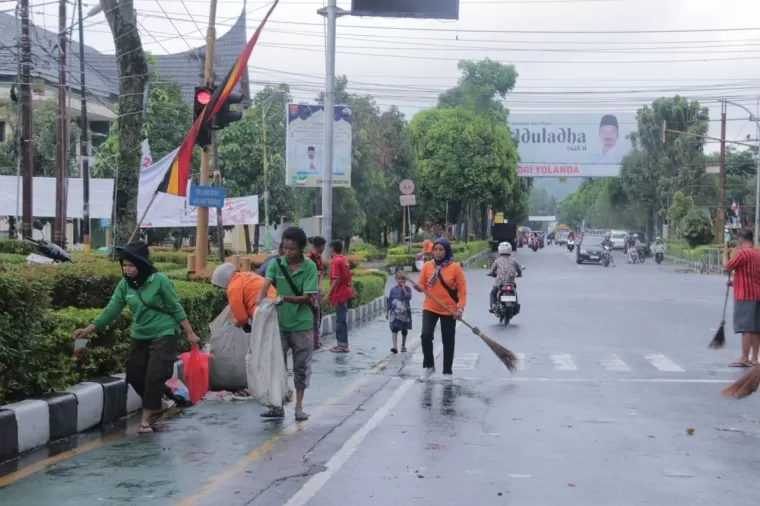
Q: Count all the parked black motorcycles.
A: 1